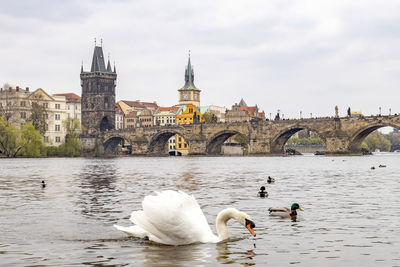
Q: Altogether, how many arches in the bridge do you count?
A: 5